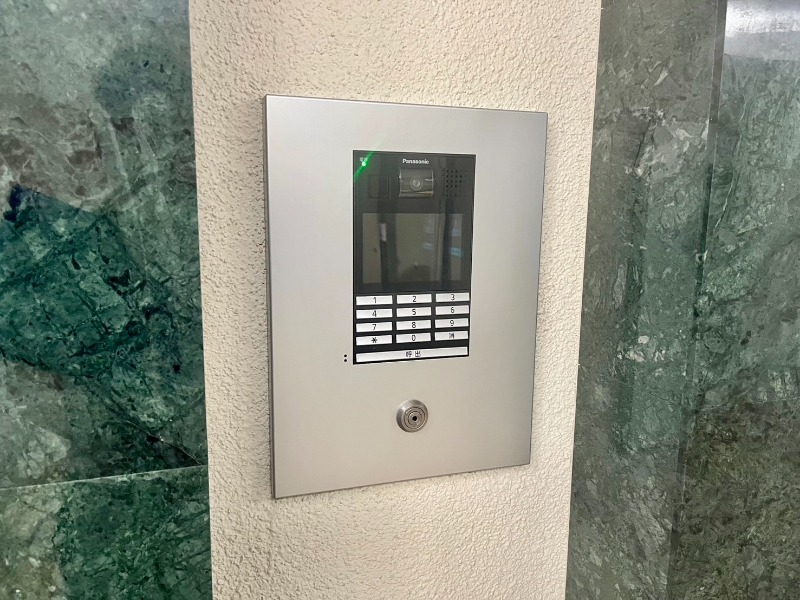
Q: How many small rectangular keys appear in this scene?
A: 12